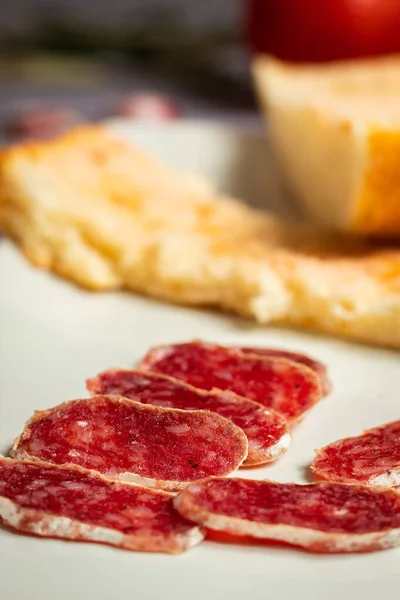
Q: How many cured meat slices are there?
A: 7